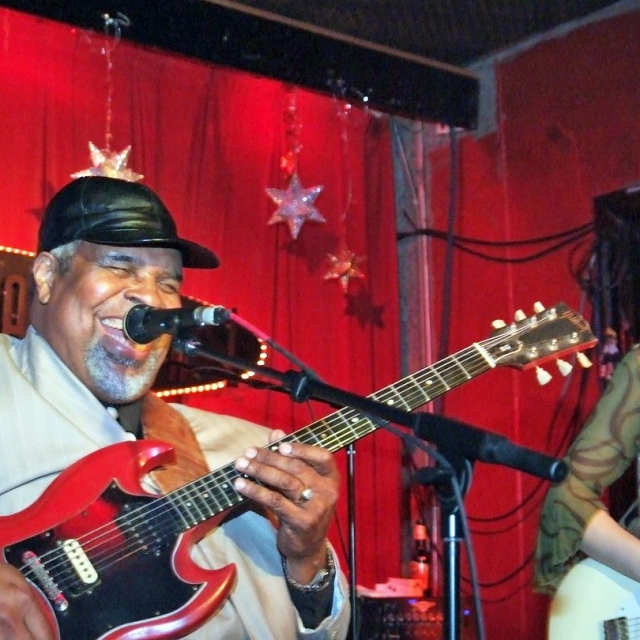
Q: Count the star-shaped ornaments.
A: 3